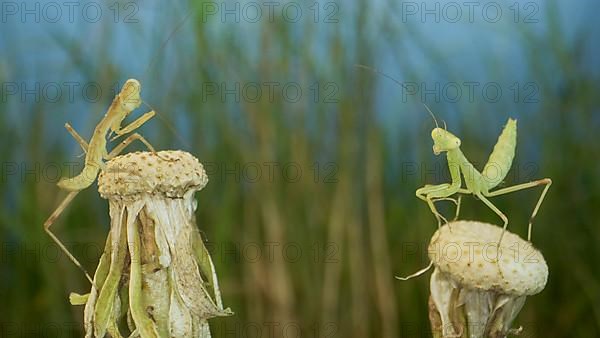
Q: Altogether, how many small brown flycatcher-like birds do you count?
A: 0